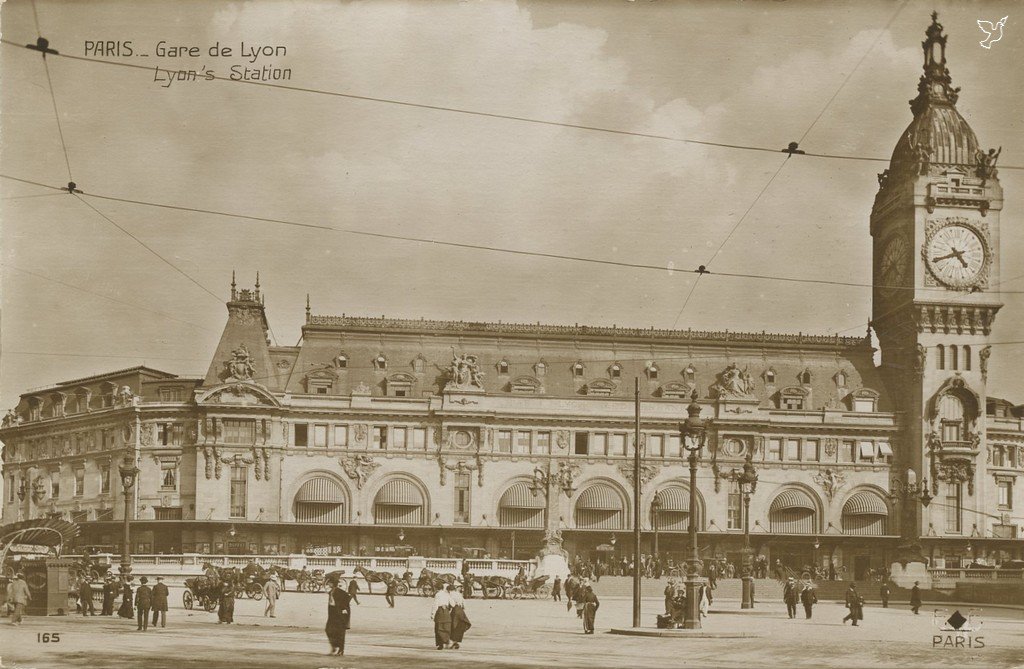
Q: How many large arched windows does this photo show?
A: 7